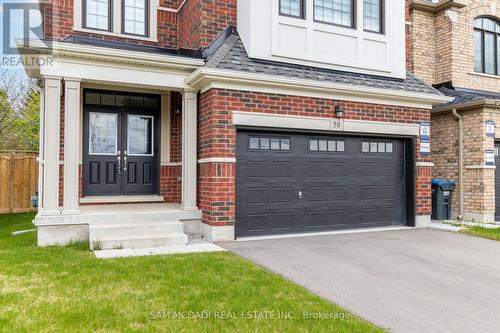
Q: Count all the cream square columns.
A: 3